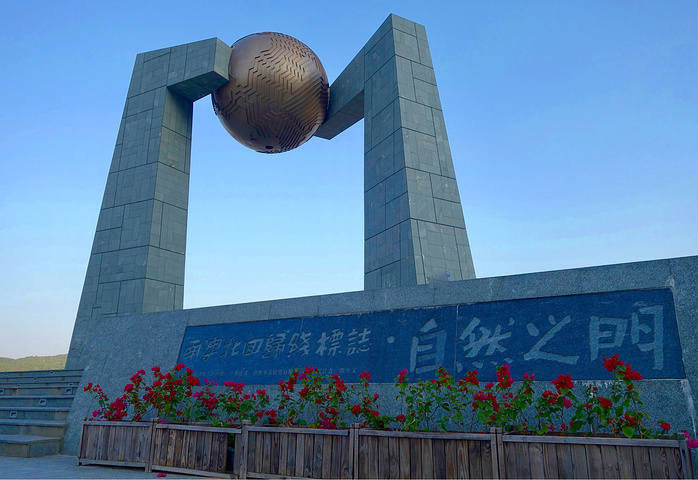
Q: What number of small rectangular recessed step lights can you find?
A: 9